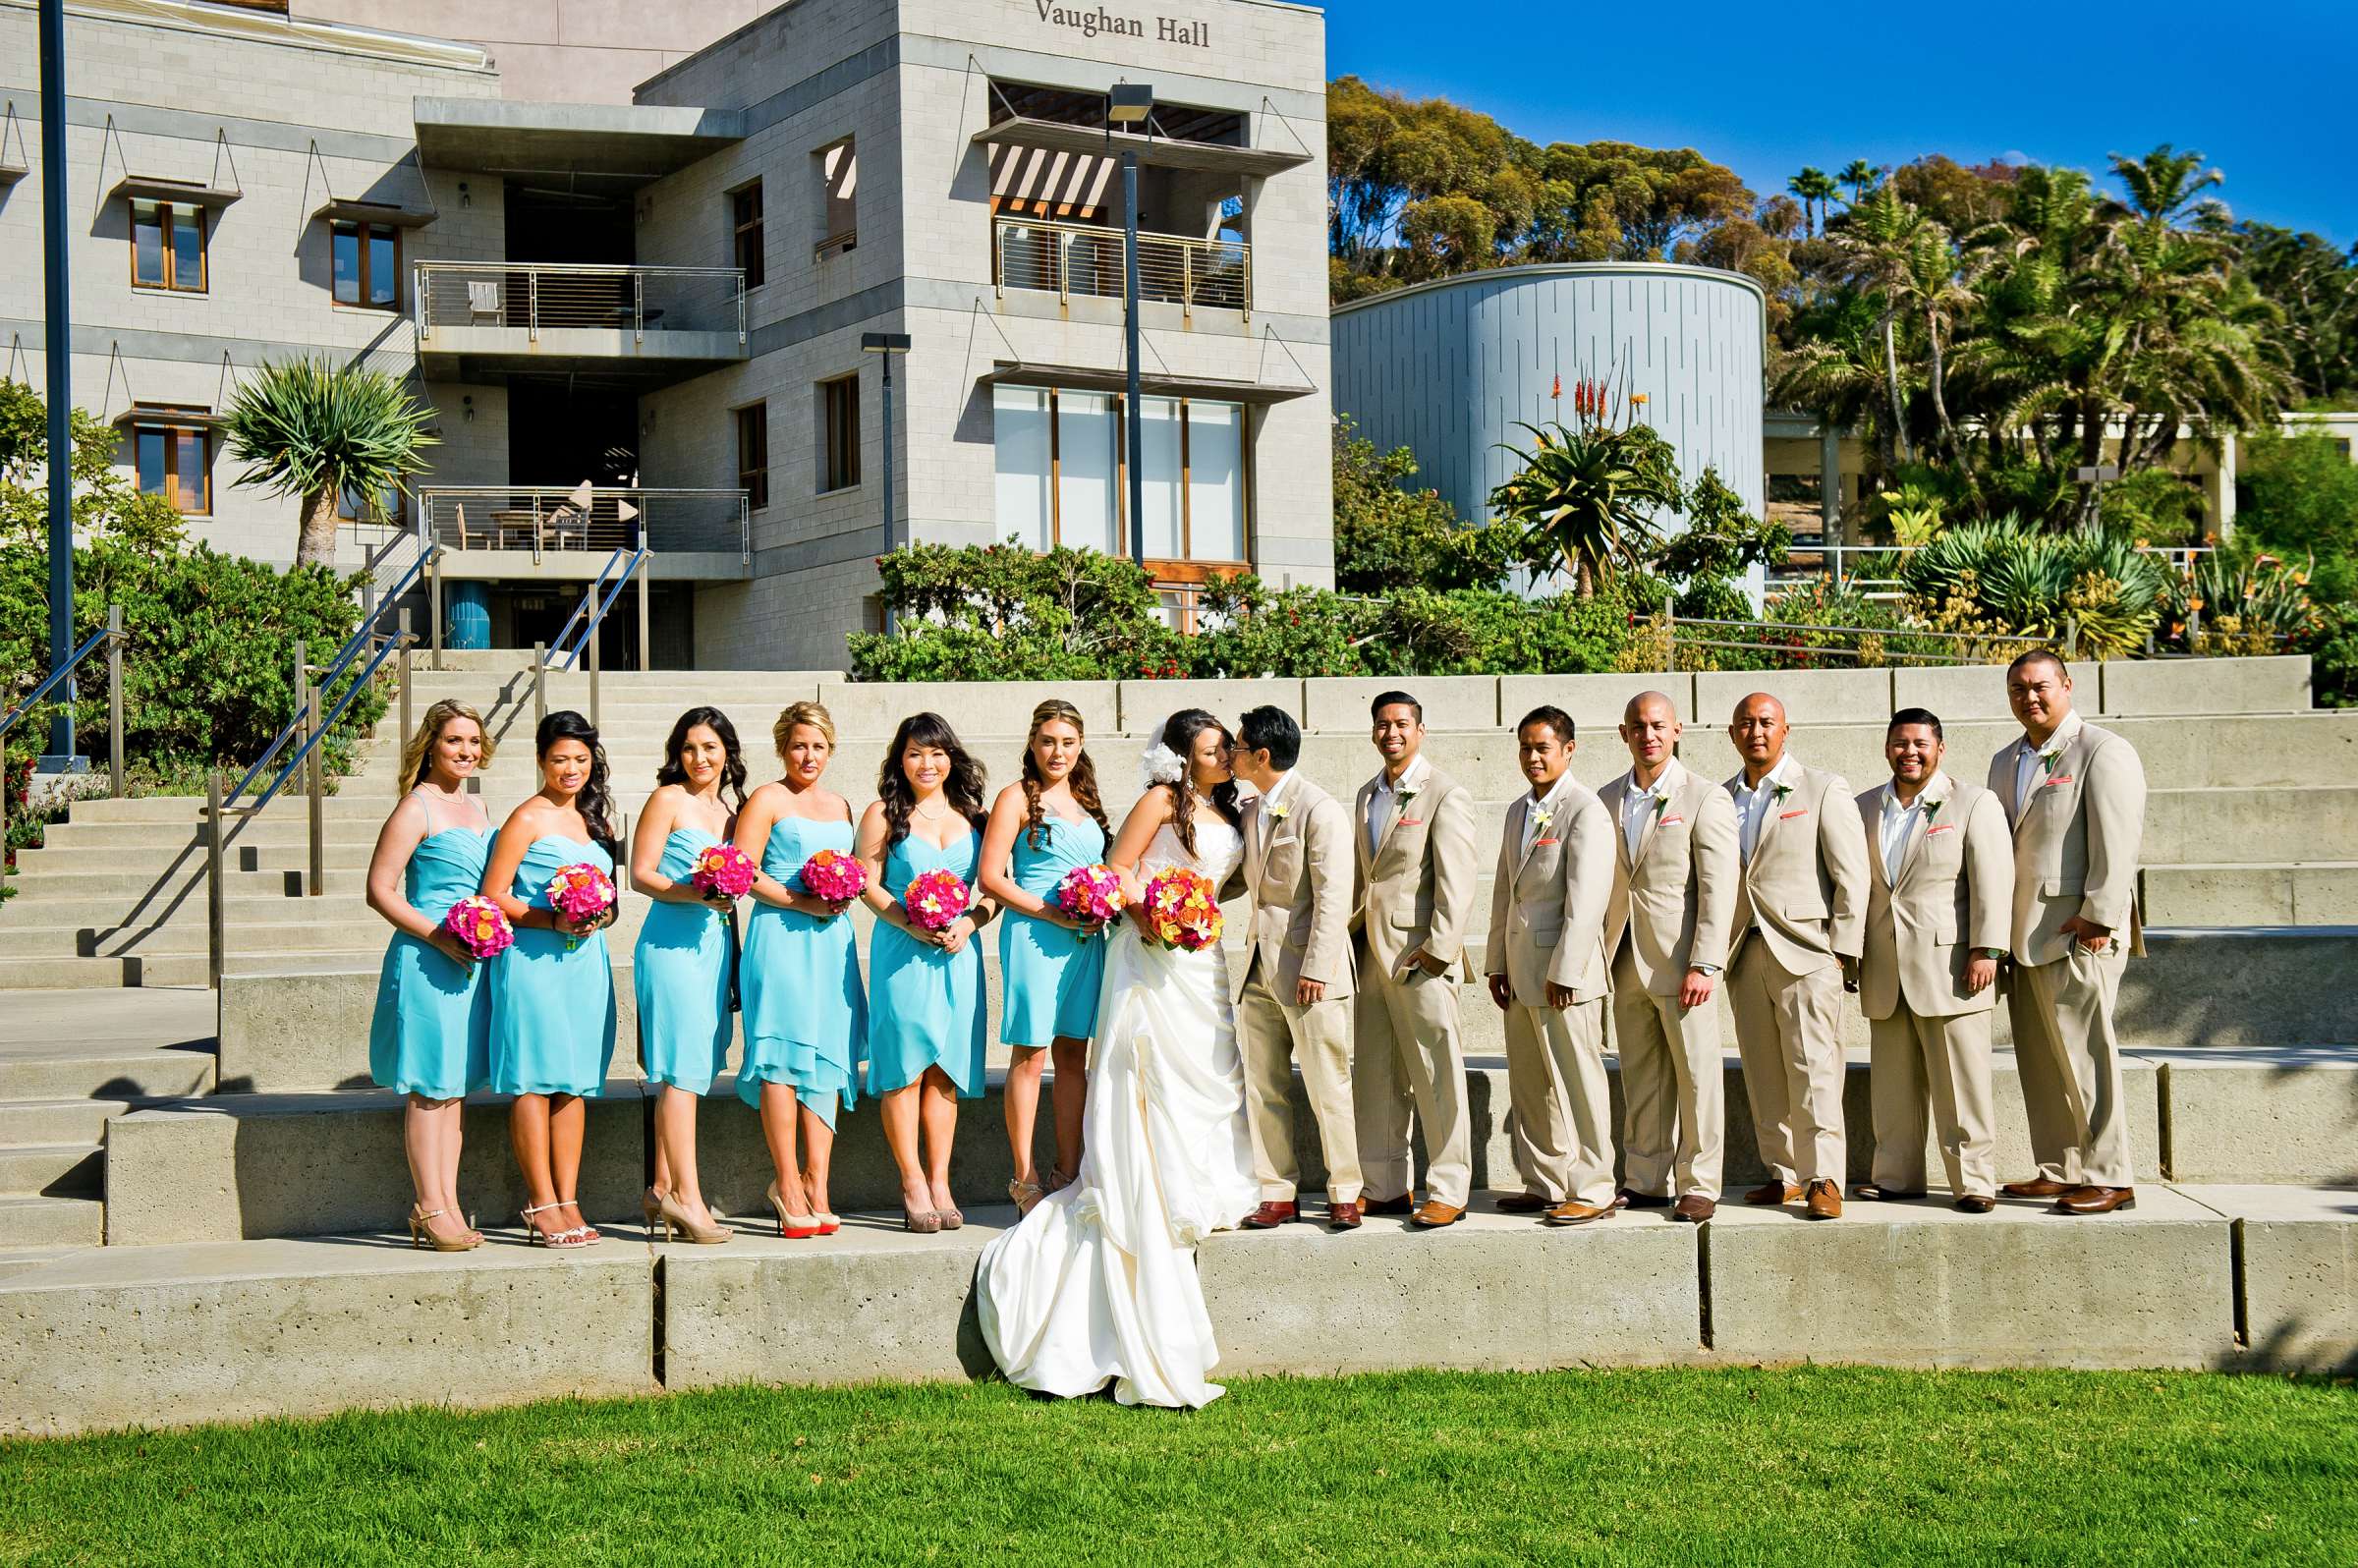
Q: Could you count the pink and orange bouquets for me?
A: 7